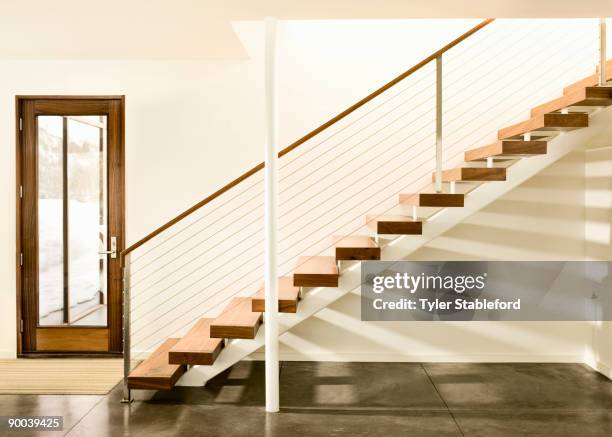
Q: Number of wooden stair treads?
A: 14